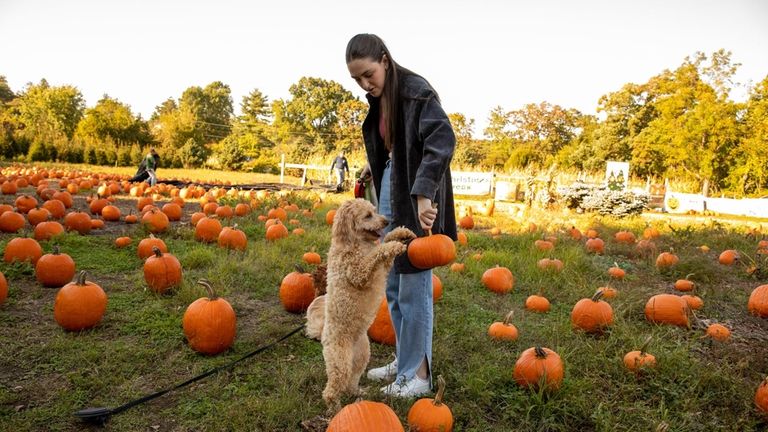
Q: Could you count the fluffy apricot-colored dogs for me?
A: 1